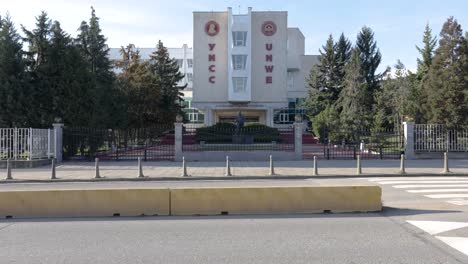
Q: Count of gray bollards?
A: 11